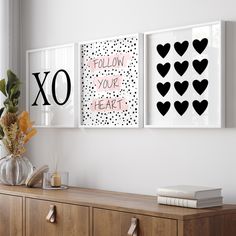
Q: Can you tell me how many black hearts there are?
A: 12